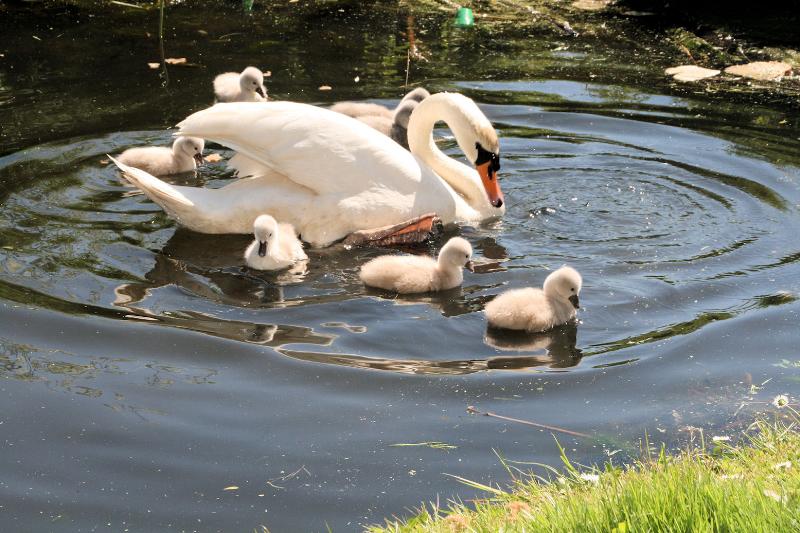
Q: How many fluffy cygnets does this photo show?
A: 7